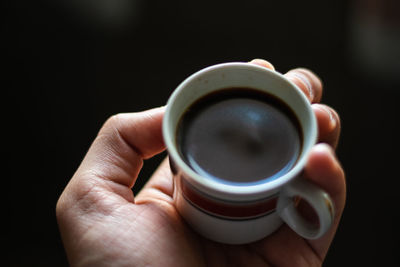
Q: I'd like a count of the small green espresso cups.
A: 0